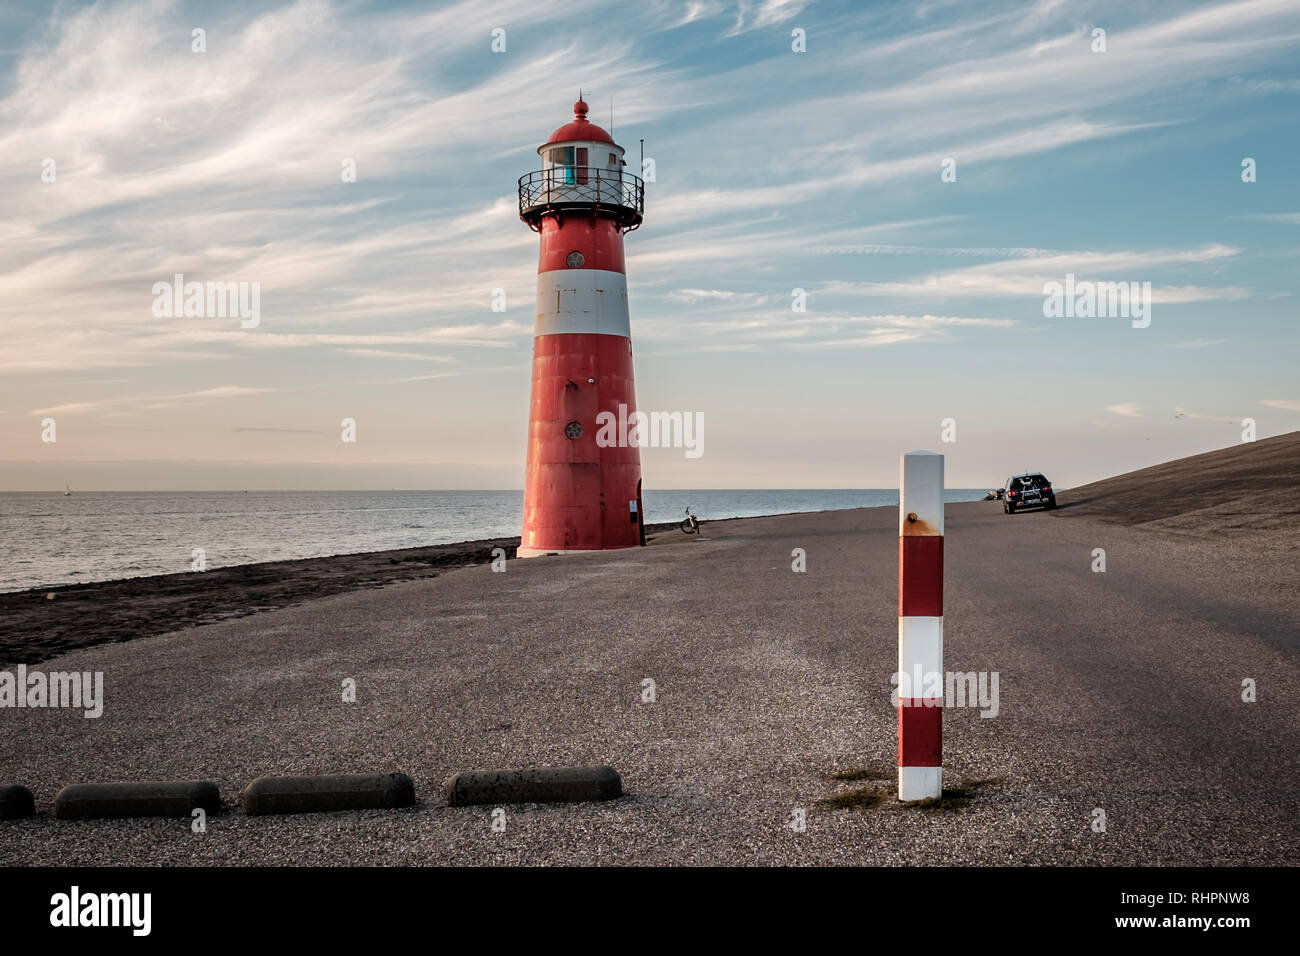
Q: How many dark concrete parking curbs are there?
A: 4